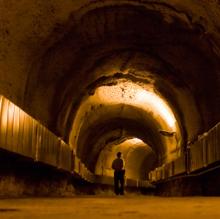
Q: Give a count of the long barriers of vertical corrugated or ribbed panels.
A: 2